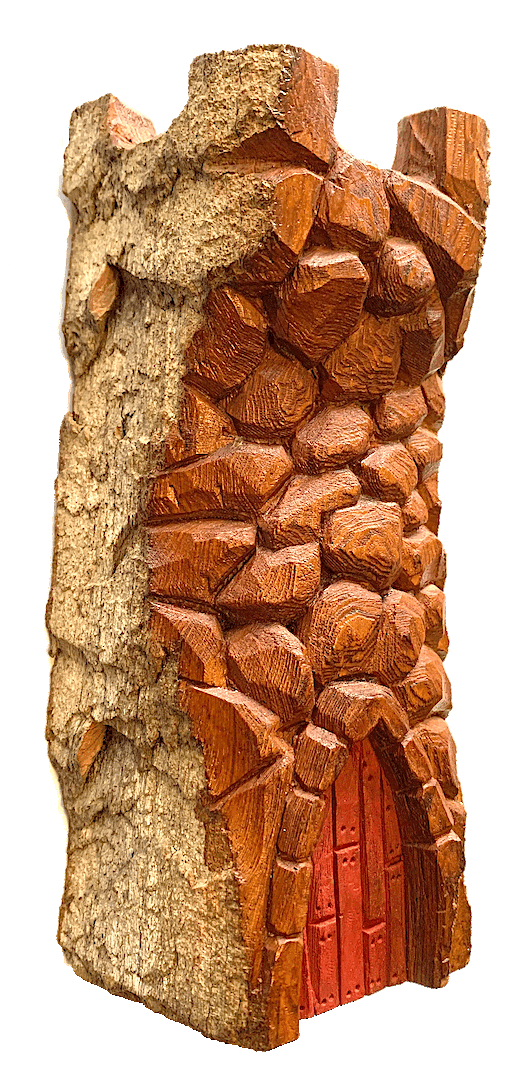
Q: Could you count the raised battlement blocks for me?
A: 3